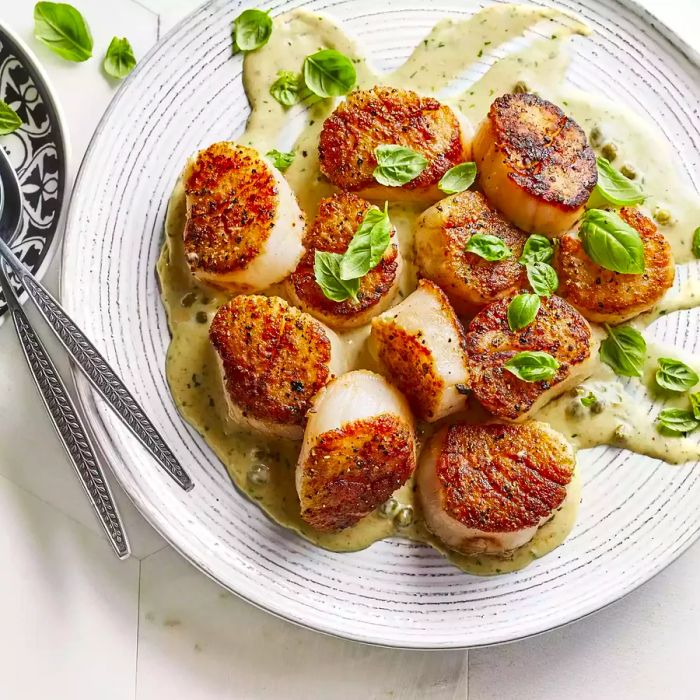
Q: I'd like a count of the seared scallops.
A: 11